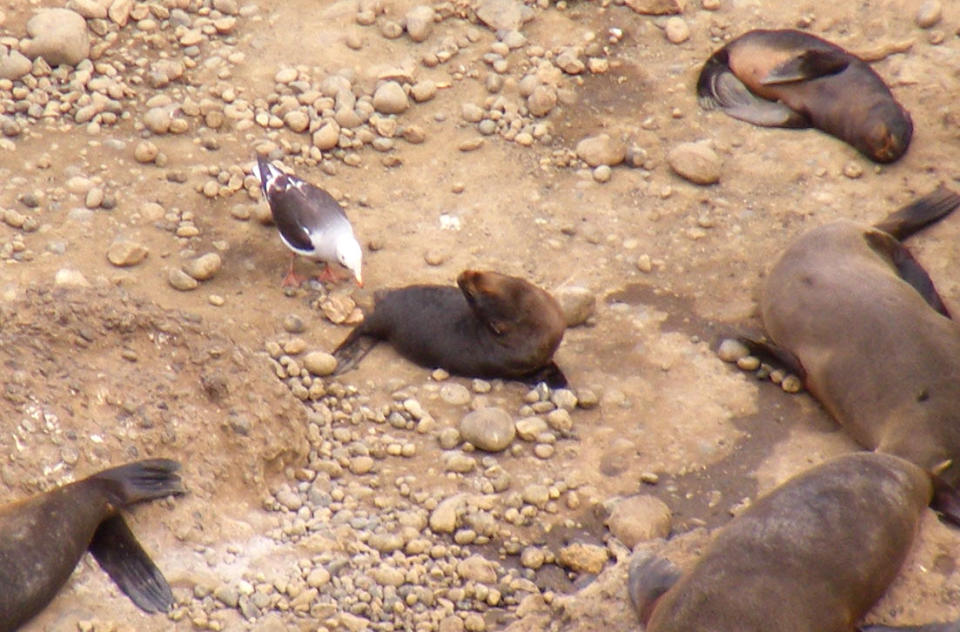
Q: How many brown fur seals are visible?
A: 5